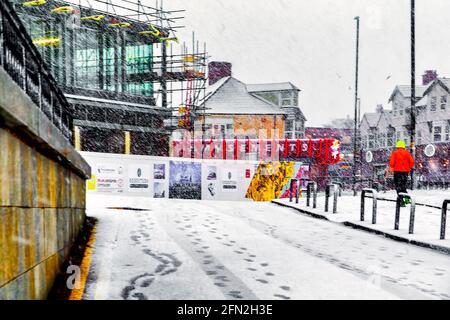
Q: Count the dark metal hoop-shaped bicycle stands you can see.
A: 6